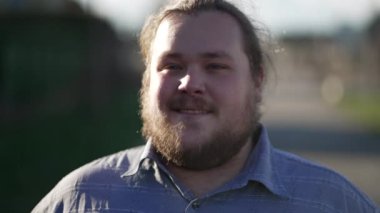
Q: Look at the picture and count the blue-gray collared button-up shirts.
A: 1